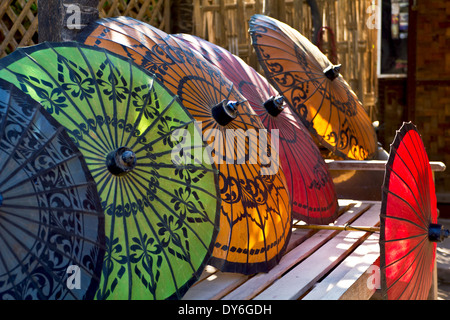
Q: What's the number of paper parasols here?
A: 6